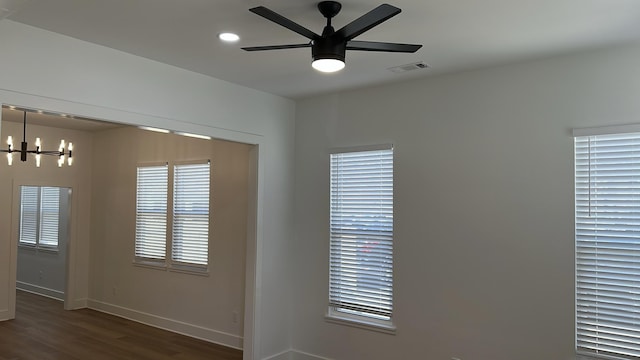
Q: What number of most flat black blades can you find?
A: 4